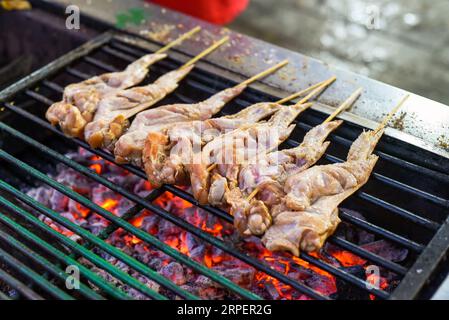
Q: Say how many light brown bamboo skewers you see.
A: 7